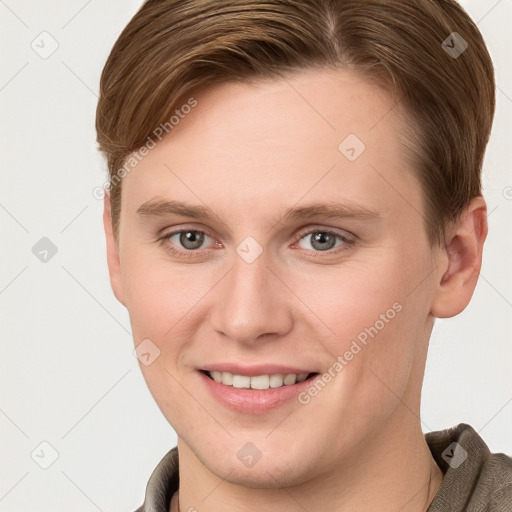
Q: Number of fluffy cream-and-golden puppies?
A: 0